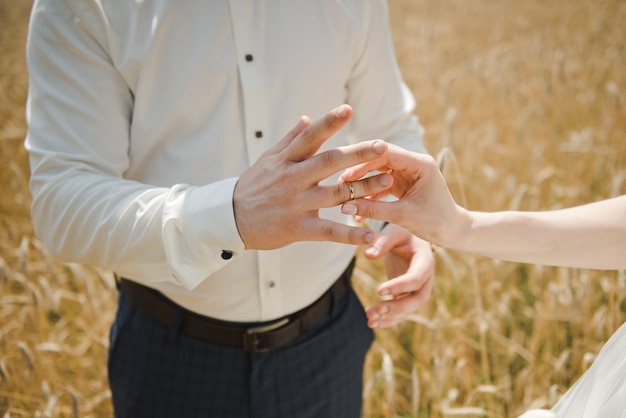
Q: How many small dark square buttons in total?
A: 2